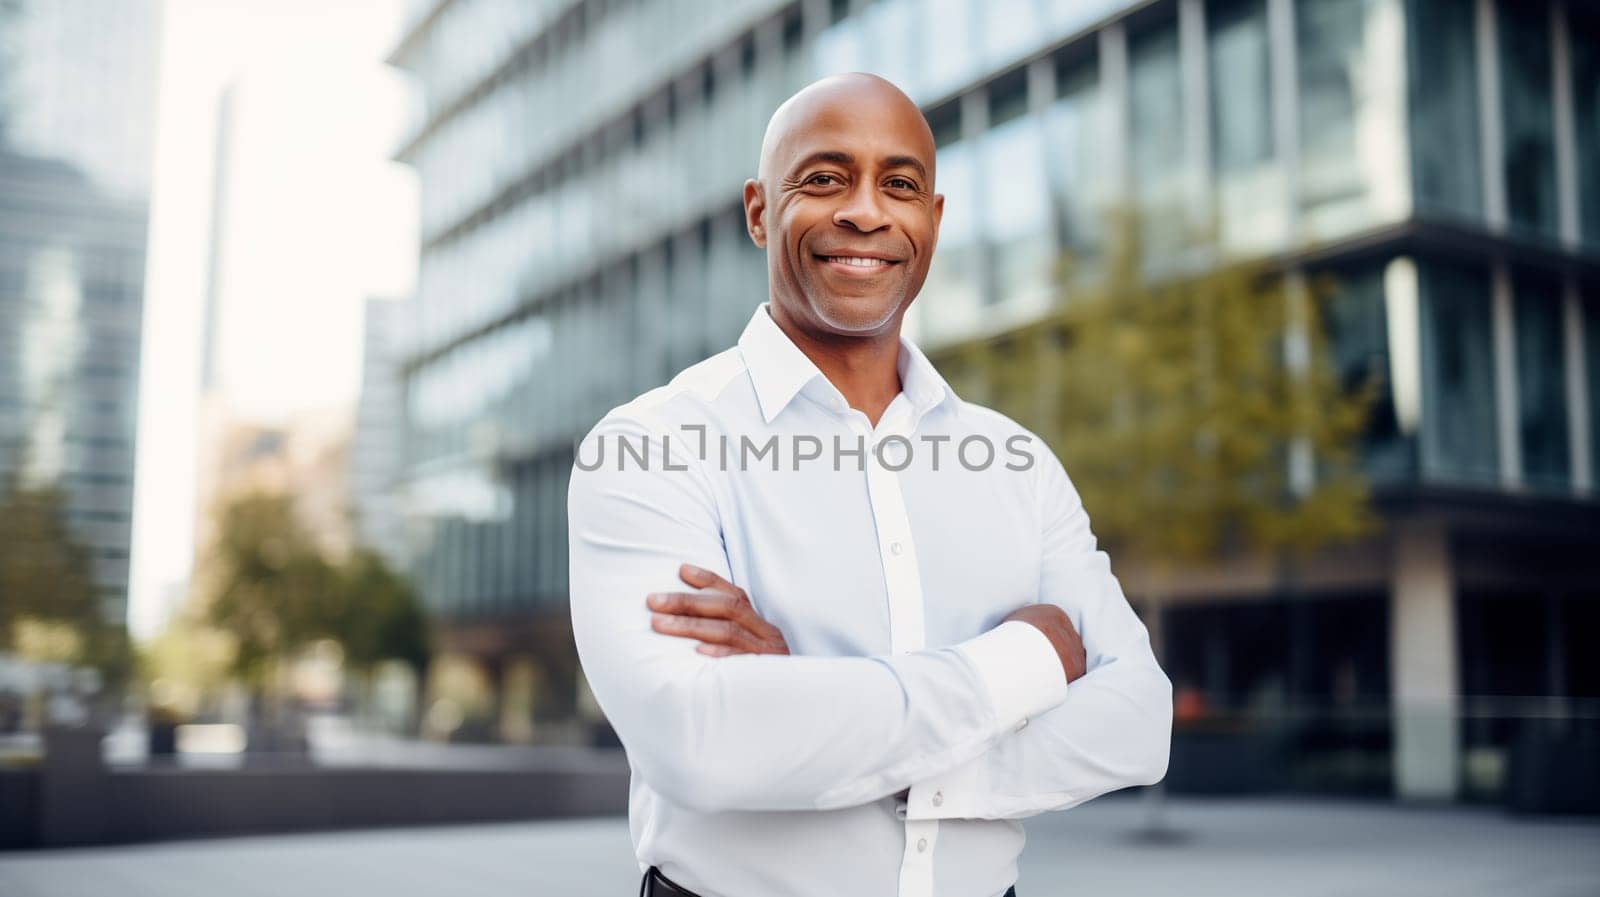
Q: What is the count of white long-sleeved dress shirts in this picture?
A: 1